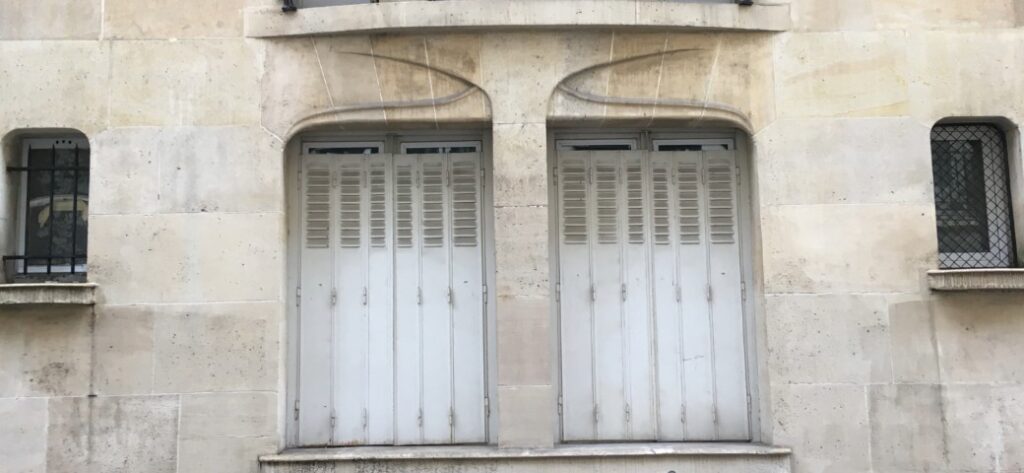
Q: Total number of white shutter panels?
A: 12